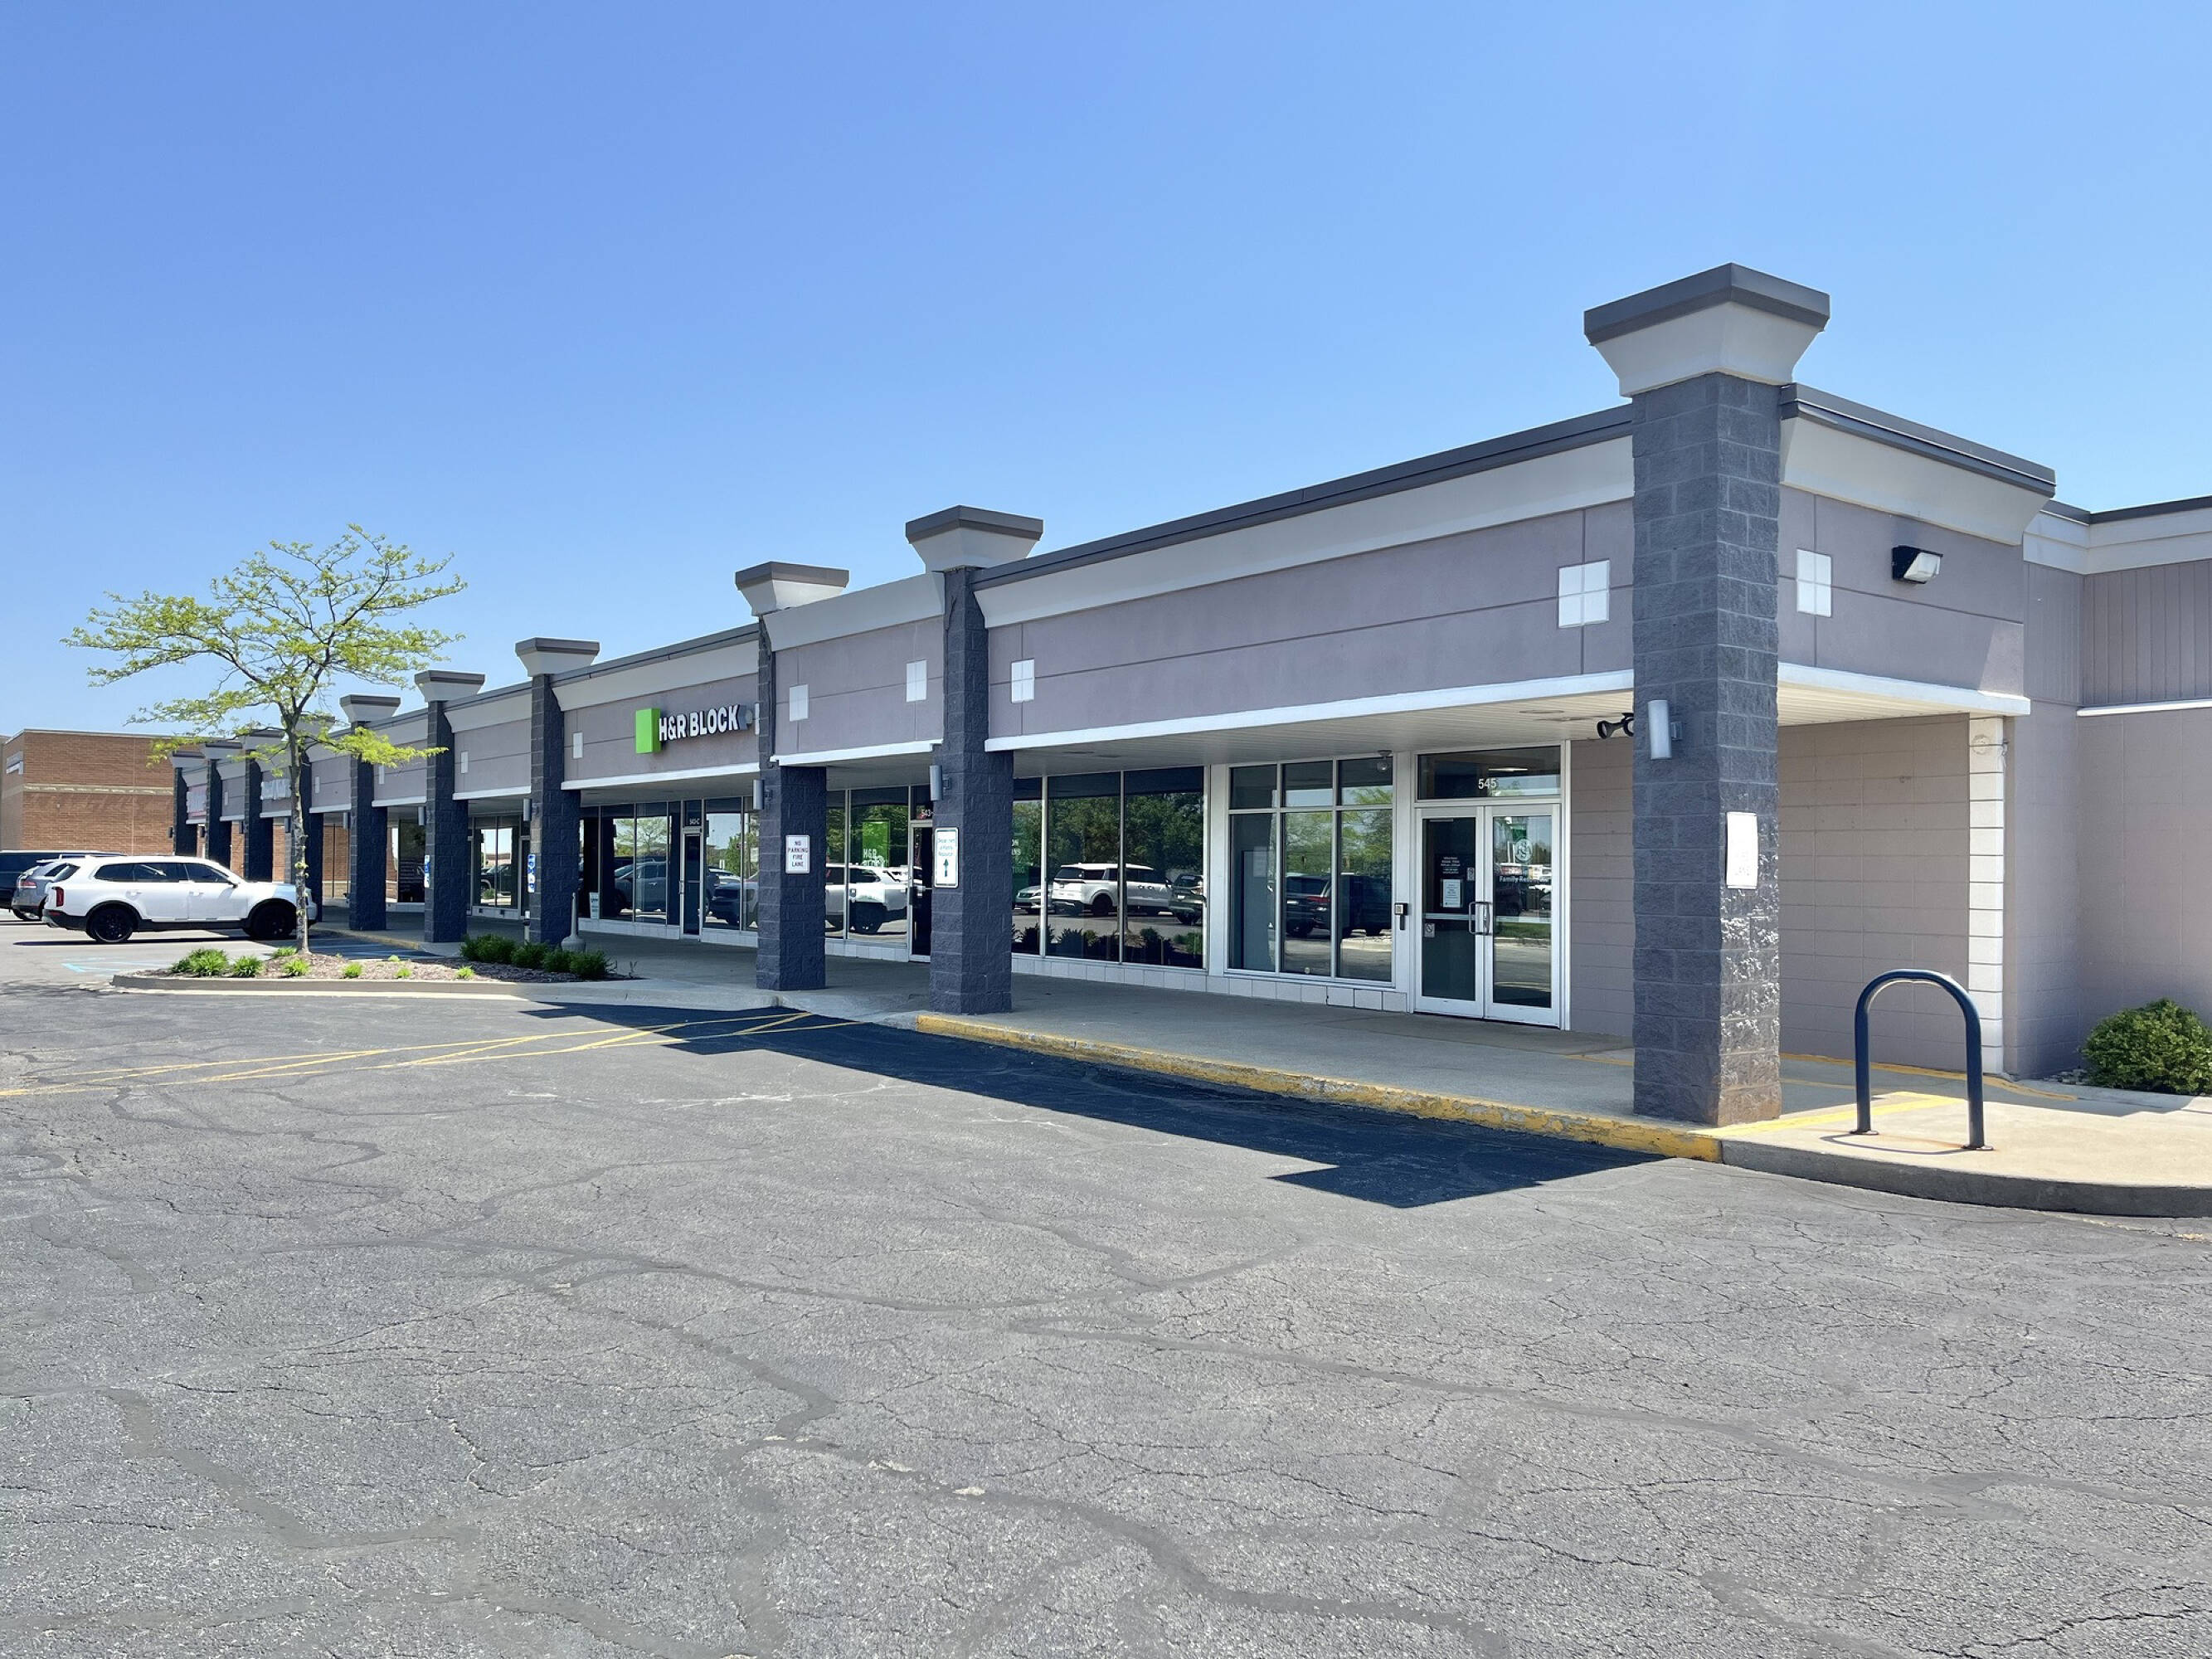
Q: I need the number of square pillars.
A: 10